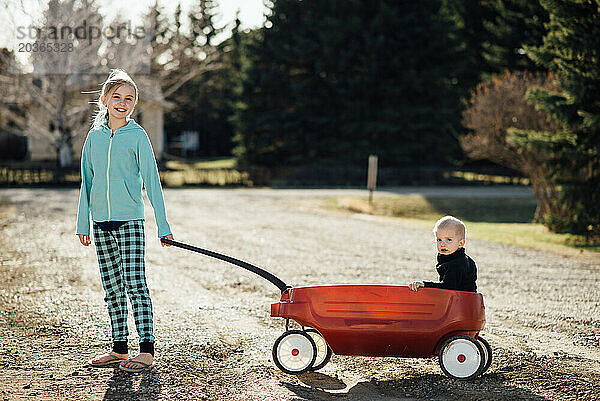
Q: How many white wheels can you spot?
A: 4